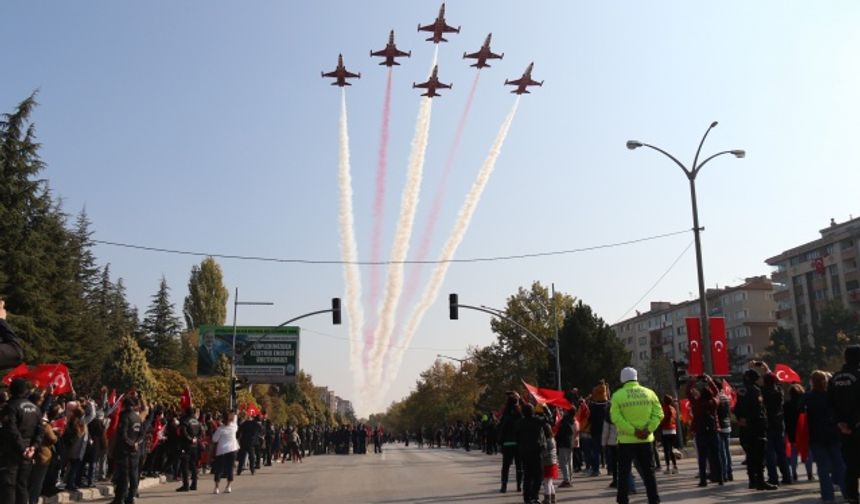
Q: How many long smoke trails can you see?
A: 5